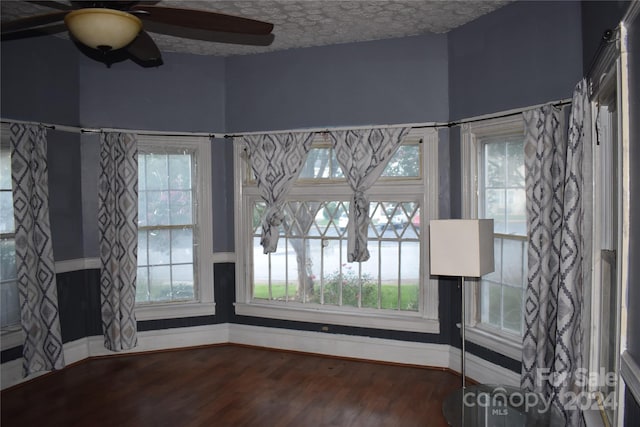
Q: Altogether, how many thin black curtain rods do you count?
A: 5